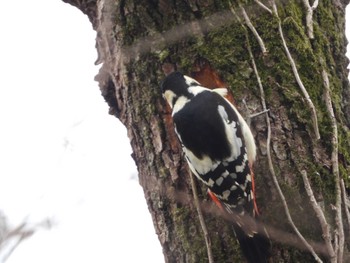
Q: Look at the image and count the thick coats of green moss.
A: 1